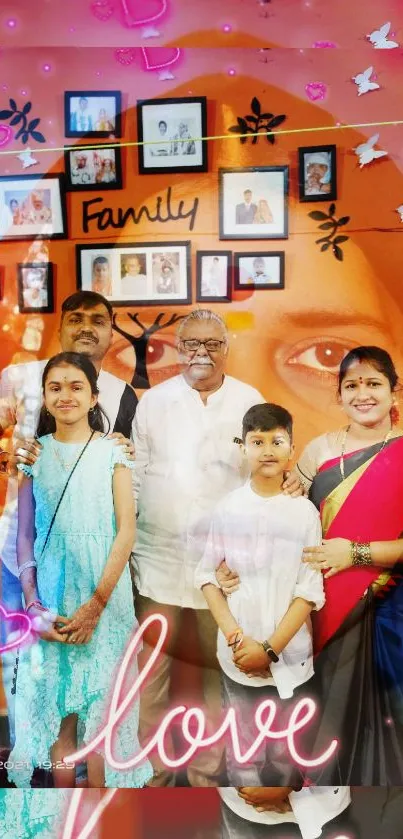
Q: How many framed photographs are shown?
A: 10